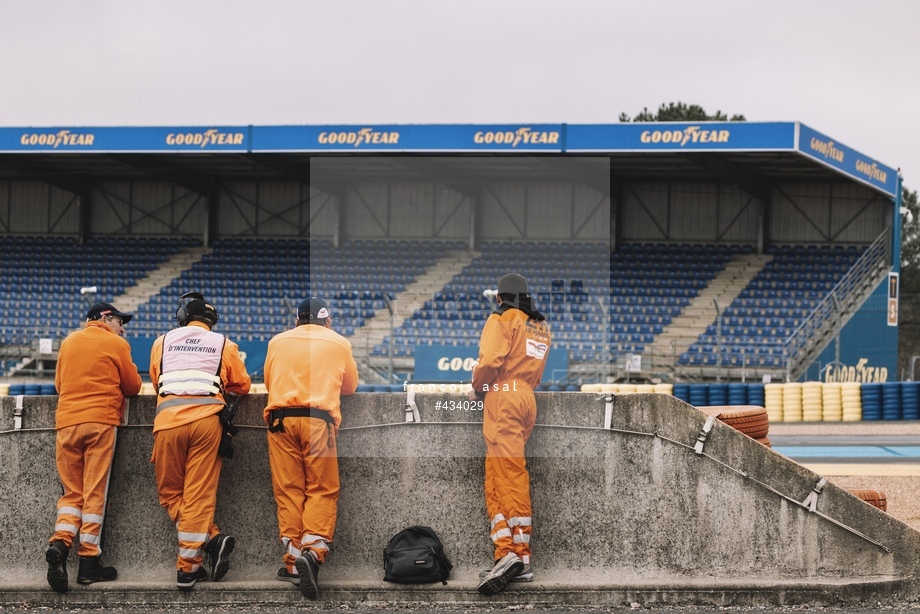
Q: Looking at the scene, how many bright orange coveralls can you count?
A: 4